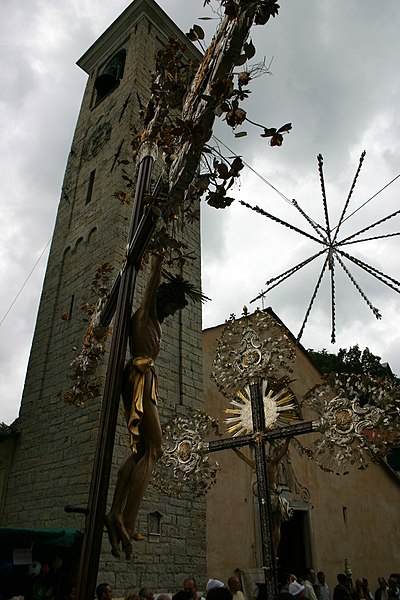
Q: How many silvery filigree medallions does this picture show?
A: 3